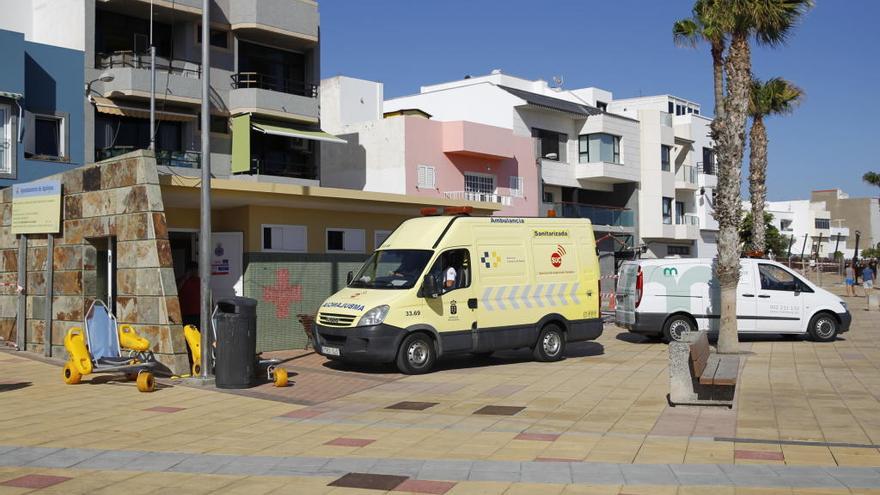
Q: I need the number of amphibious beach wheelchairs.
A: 2